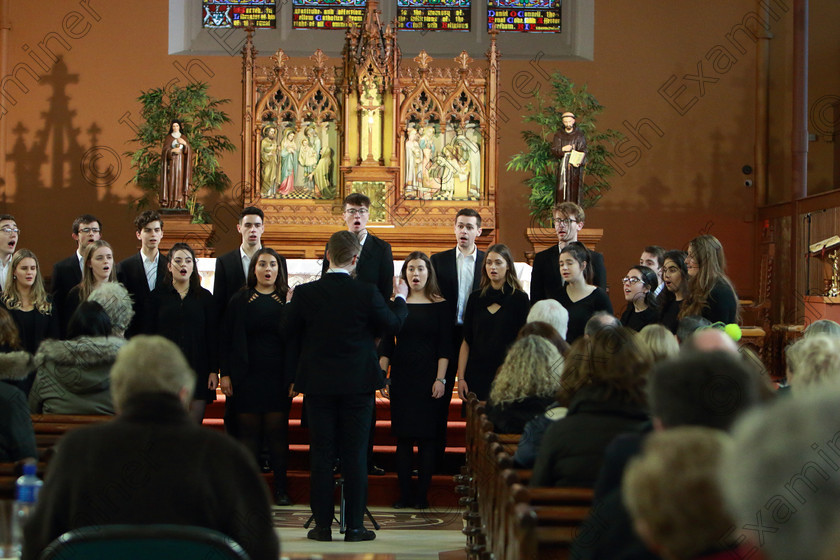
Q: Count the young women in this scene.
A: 10